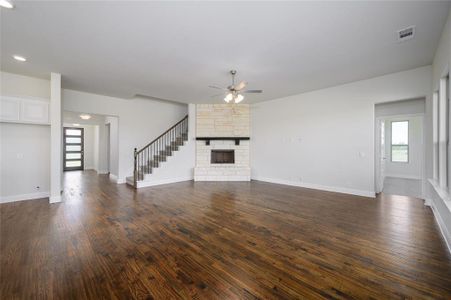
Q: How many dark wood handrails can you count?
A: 1